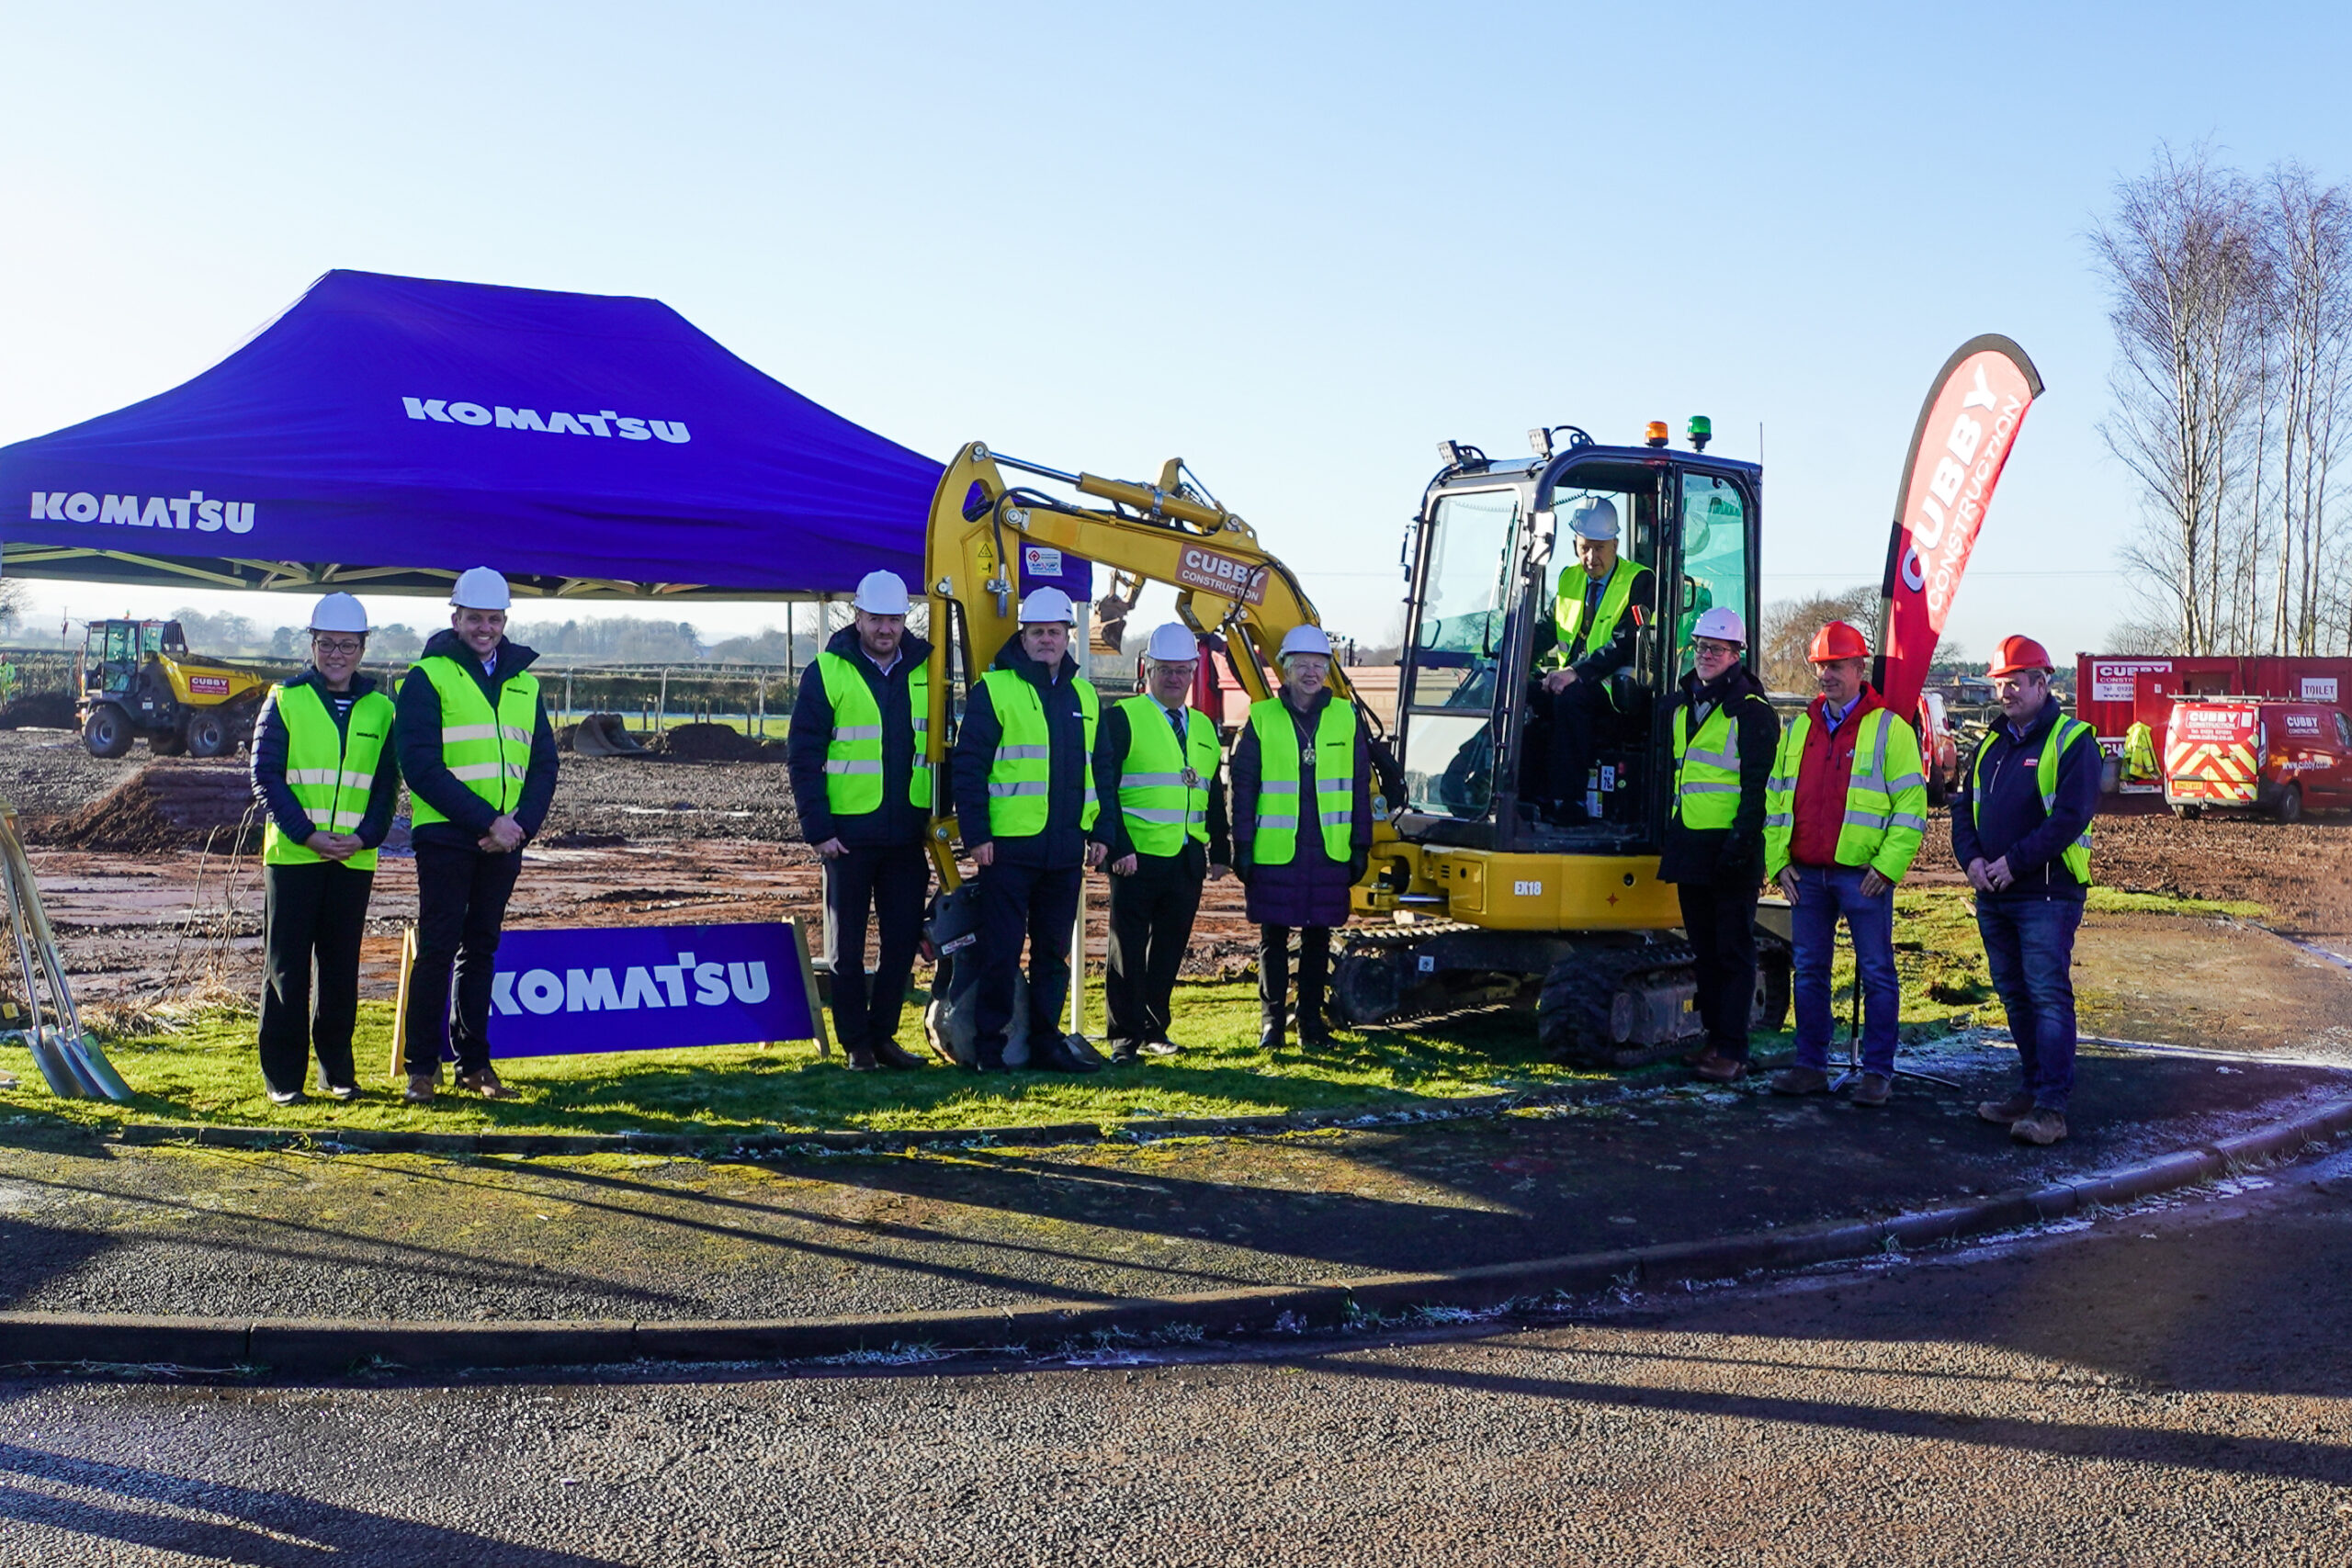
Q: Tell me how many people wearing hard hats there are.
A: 10